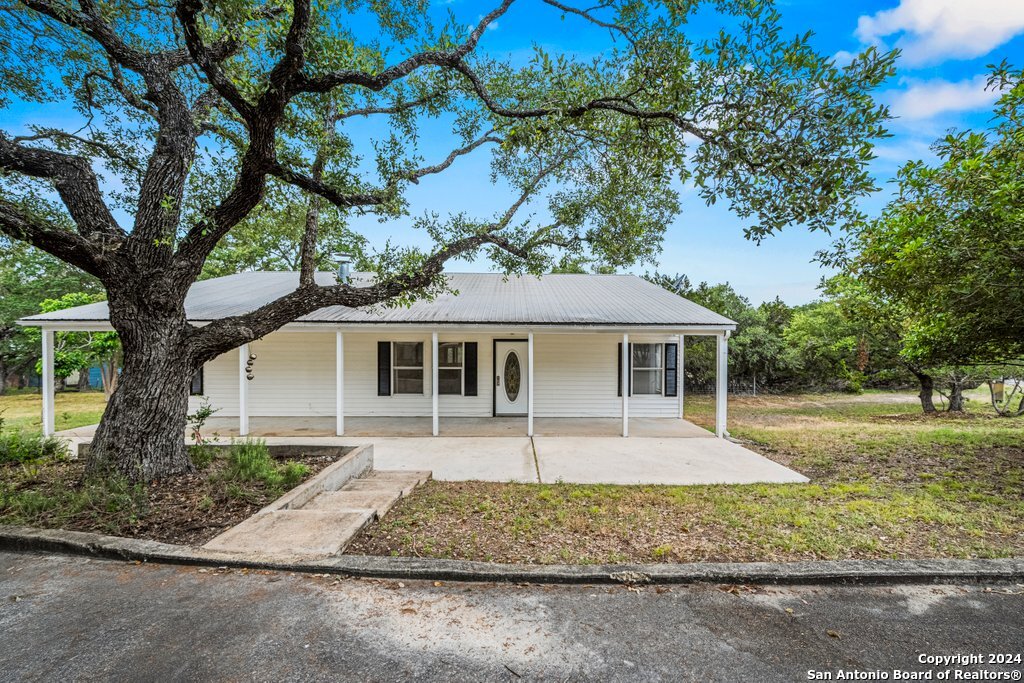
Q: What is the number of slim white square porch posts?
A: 7